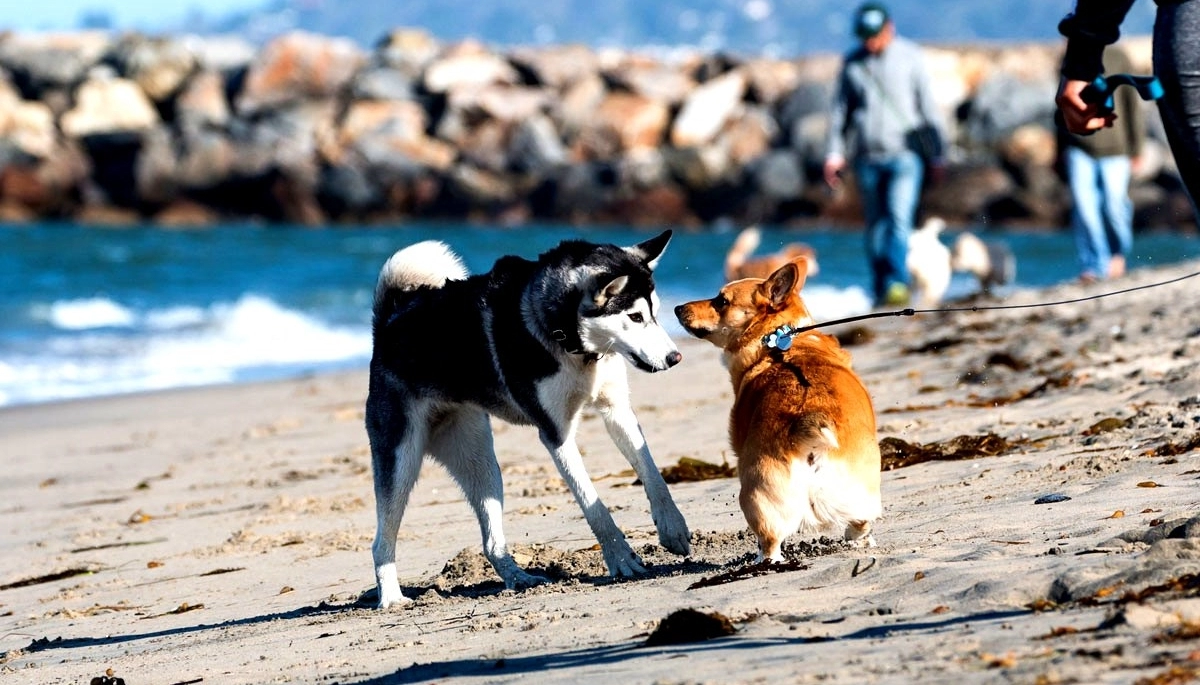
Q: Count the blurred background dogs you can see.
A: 3